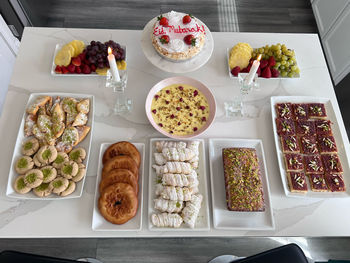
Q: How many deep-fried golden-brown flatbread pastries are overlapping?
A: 4